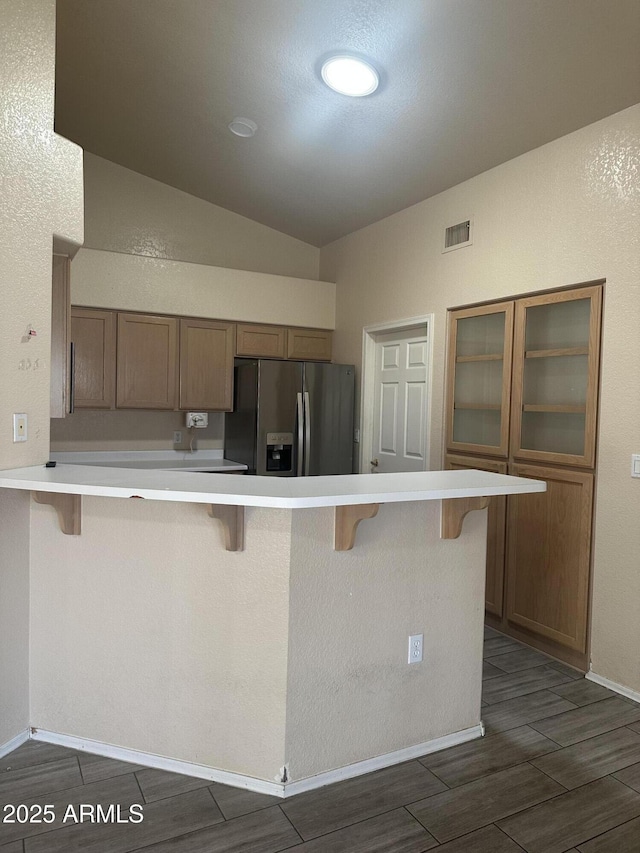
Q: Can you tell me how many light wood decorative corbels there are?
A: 4